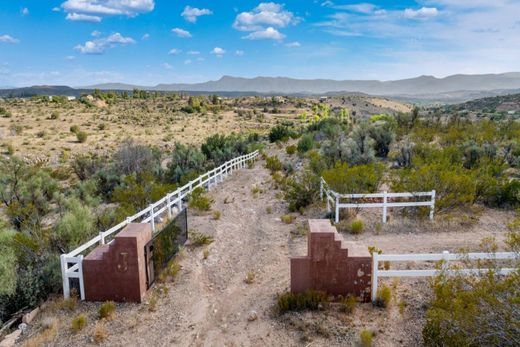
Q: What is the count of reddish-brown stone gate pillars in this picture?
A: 2